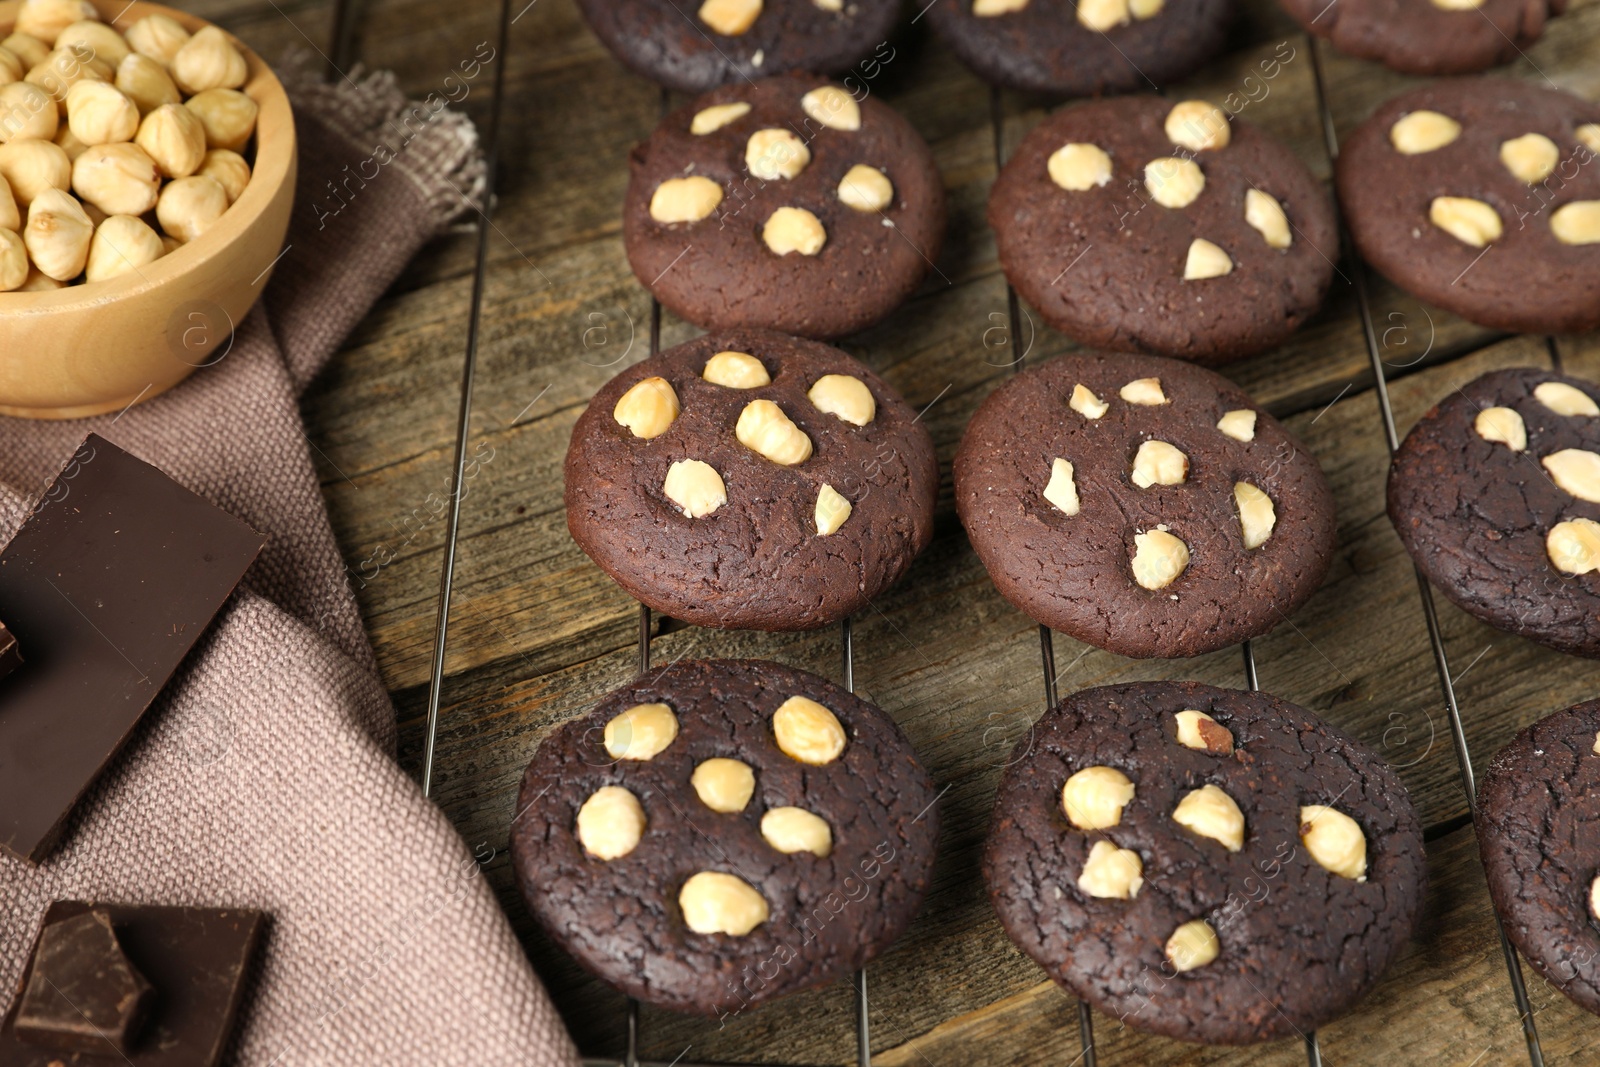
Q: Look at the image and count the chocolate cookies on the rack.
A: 12